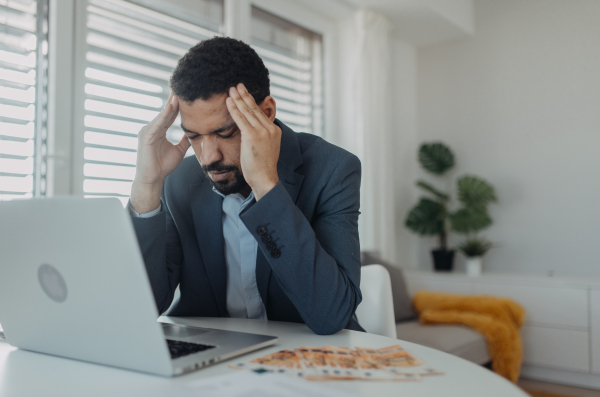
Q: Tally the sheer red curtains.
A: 0